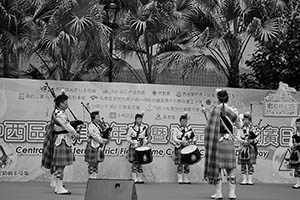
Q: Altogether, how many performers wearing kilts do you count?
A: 7